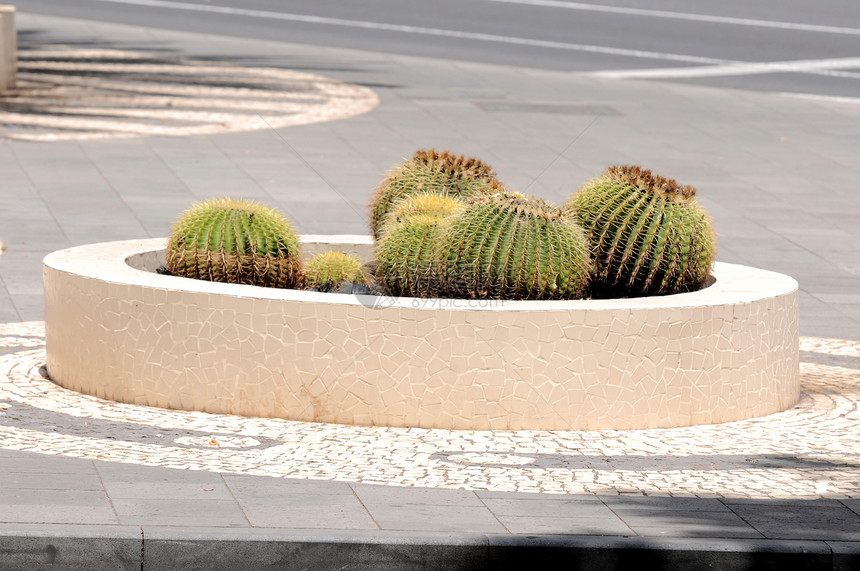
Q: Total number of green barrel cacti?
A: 6